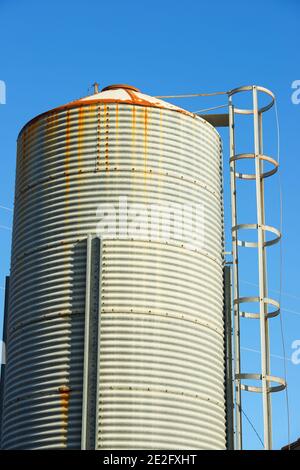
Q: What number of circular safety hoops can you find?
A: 5